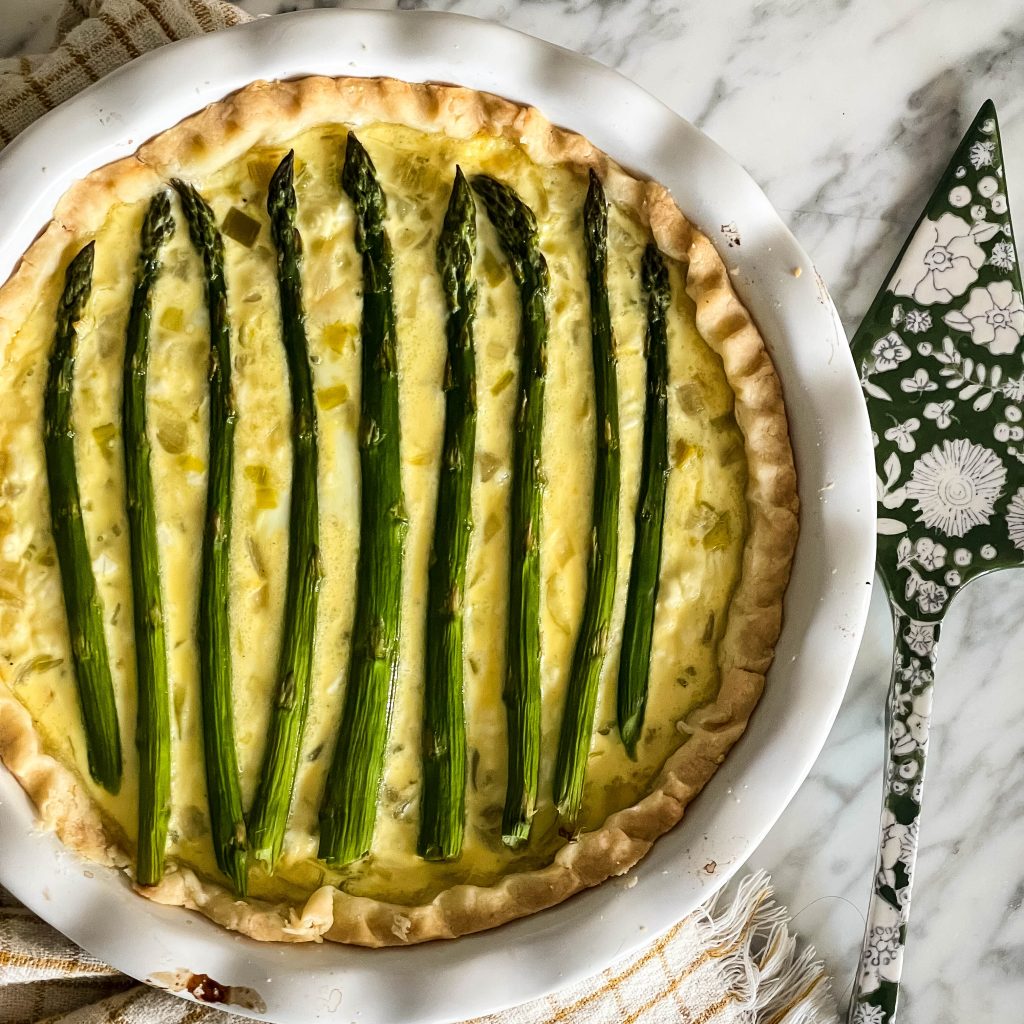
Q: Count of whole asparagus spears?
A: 9